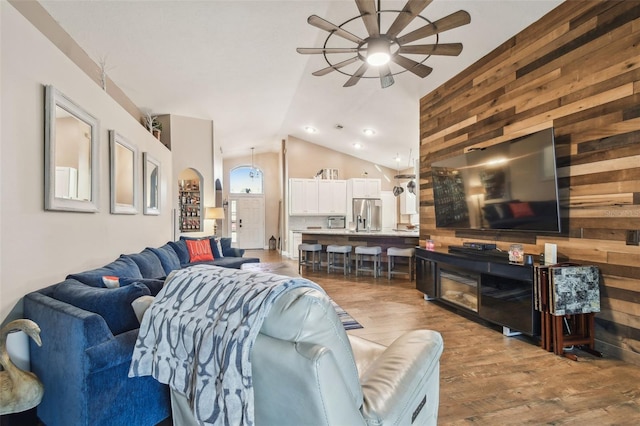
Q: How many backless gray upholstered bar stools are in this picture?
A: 4